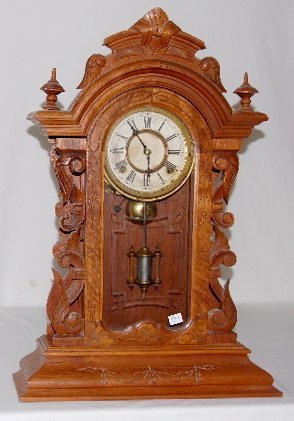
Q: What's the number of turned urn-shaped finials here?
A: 2